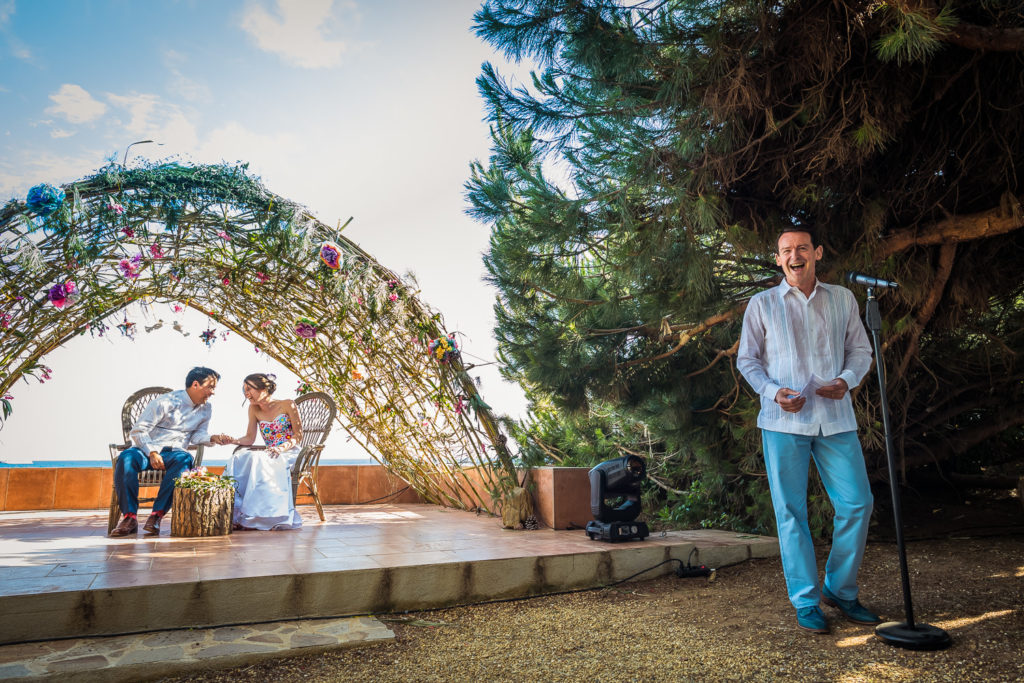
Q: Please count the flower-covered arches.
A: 1